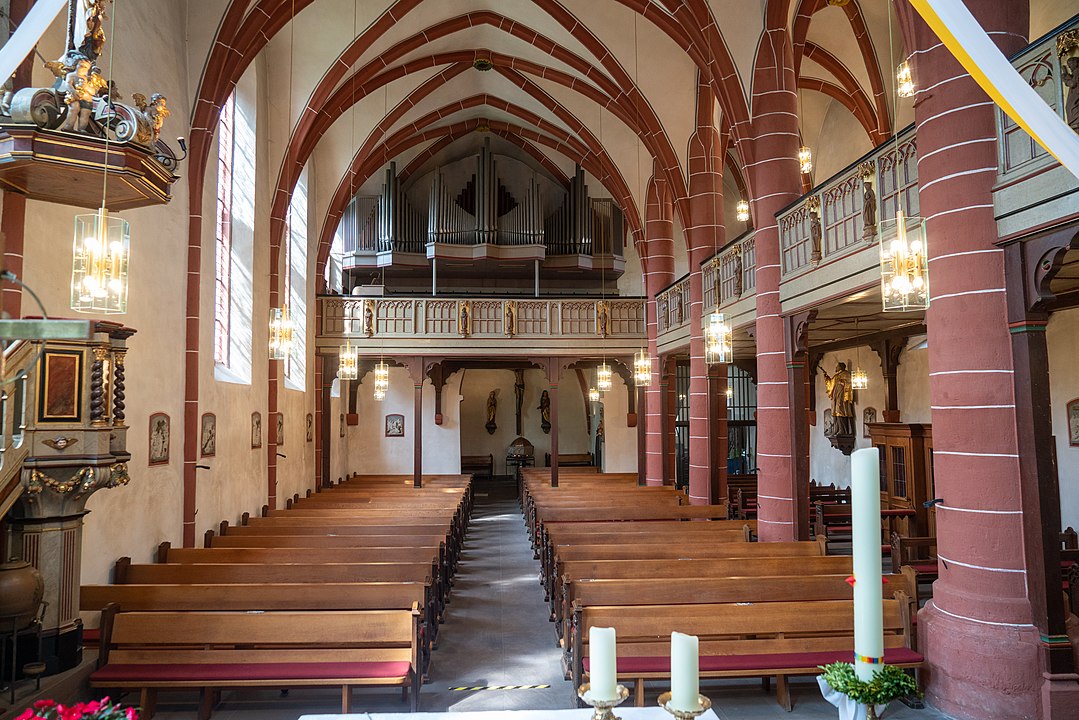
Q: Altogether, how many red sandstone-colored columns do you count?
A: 4